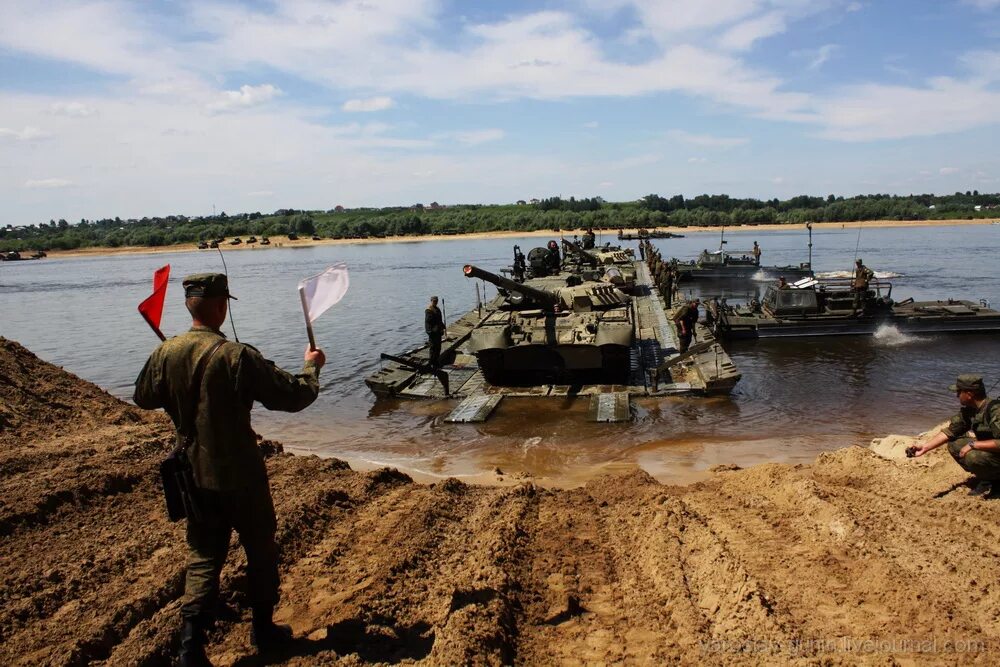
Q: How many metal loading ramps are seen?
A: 2